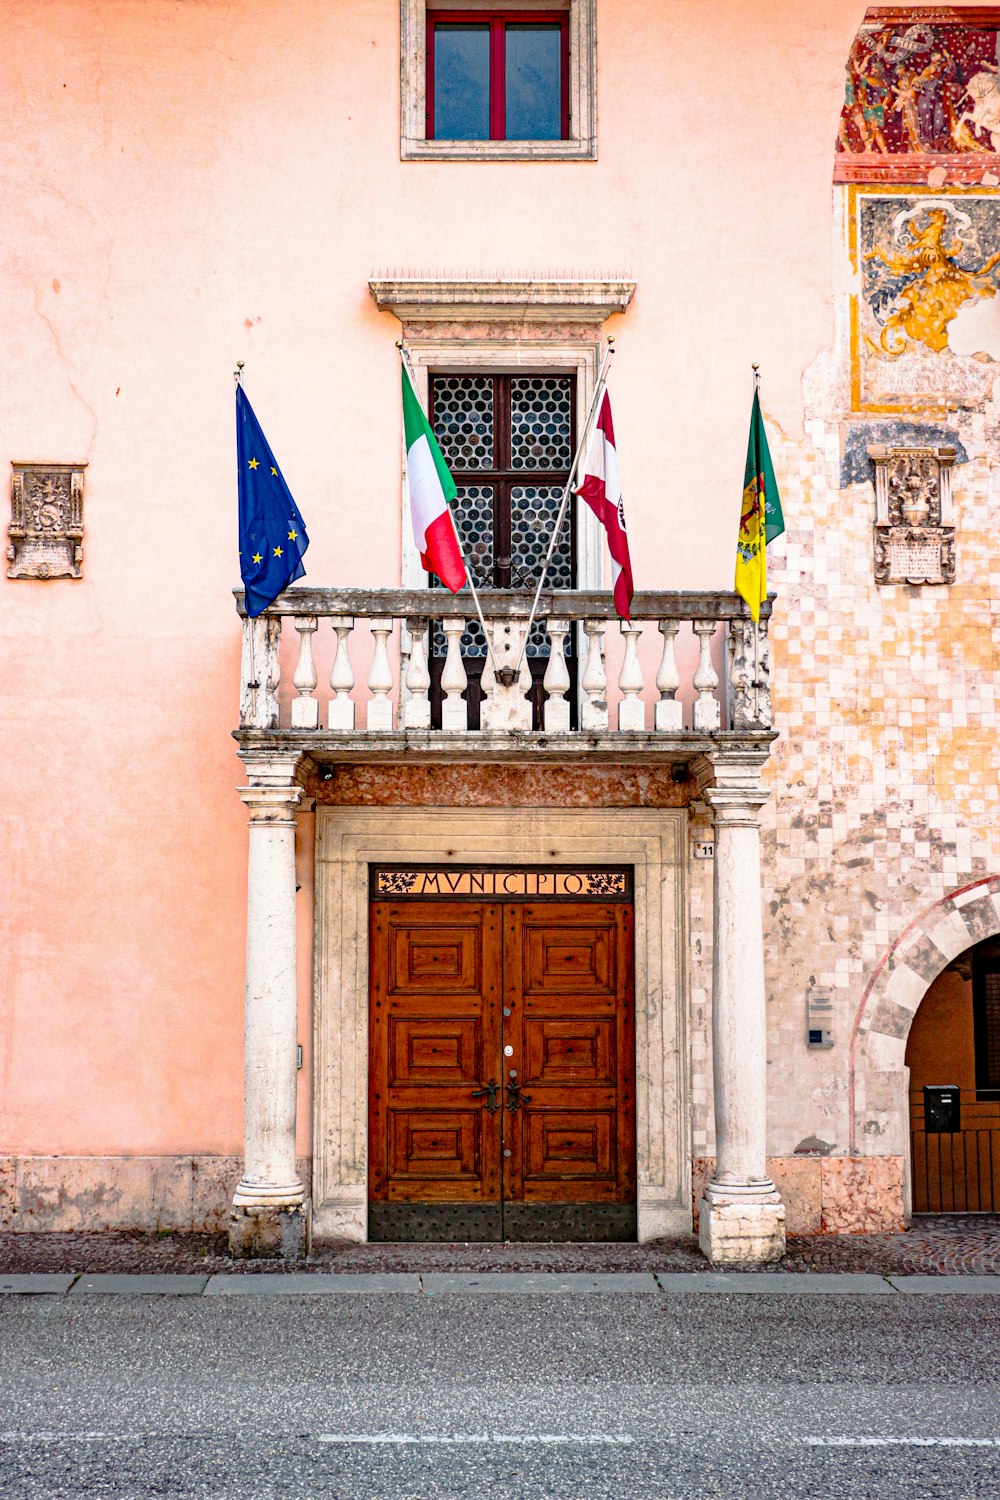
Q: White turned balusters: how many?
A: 10